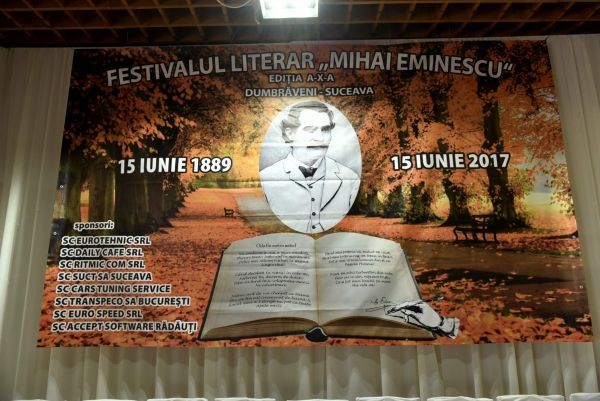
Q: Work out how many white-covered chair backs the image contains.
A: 9